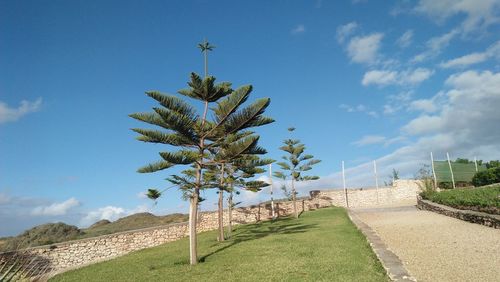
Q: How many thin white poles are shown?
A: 6